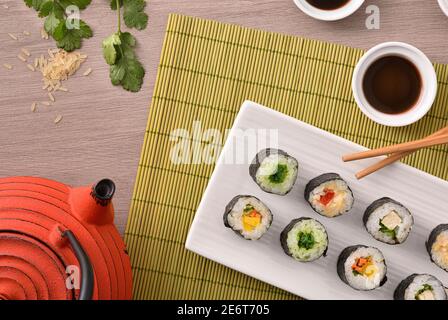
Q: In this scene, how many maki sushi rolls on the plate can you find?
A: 8